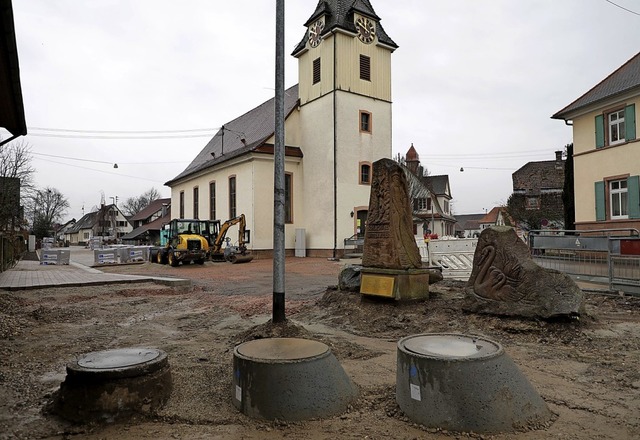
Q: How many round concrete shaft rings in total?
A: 3